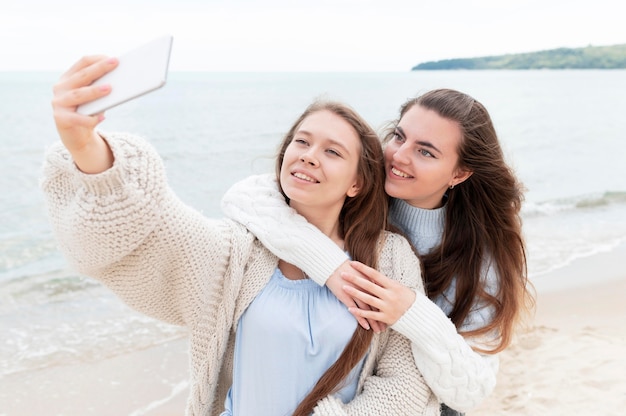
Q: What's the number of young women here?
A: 2